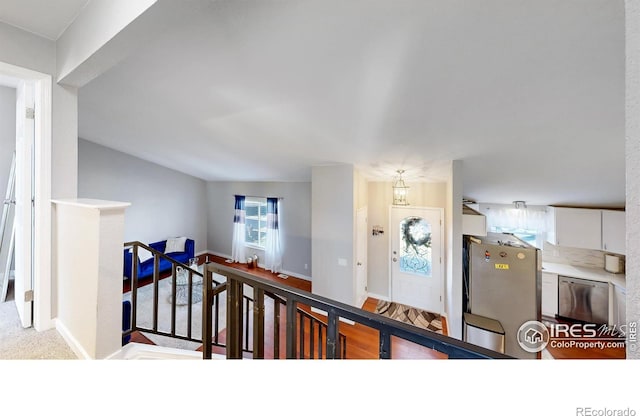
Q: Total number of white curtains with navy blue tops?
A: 2